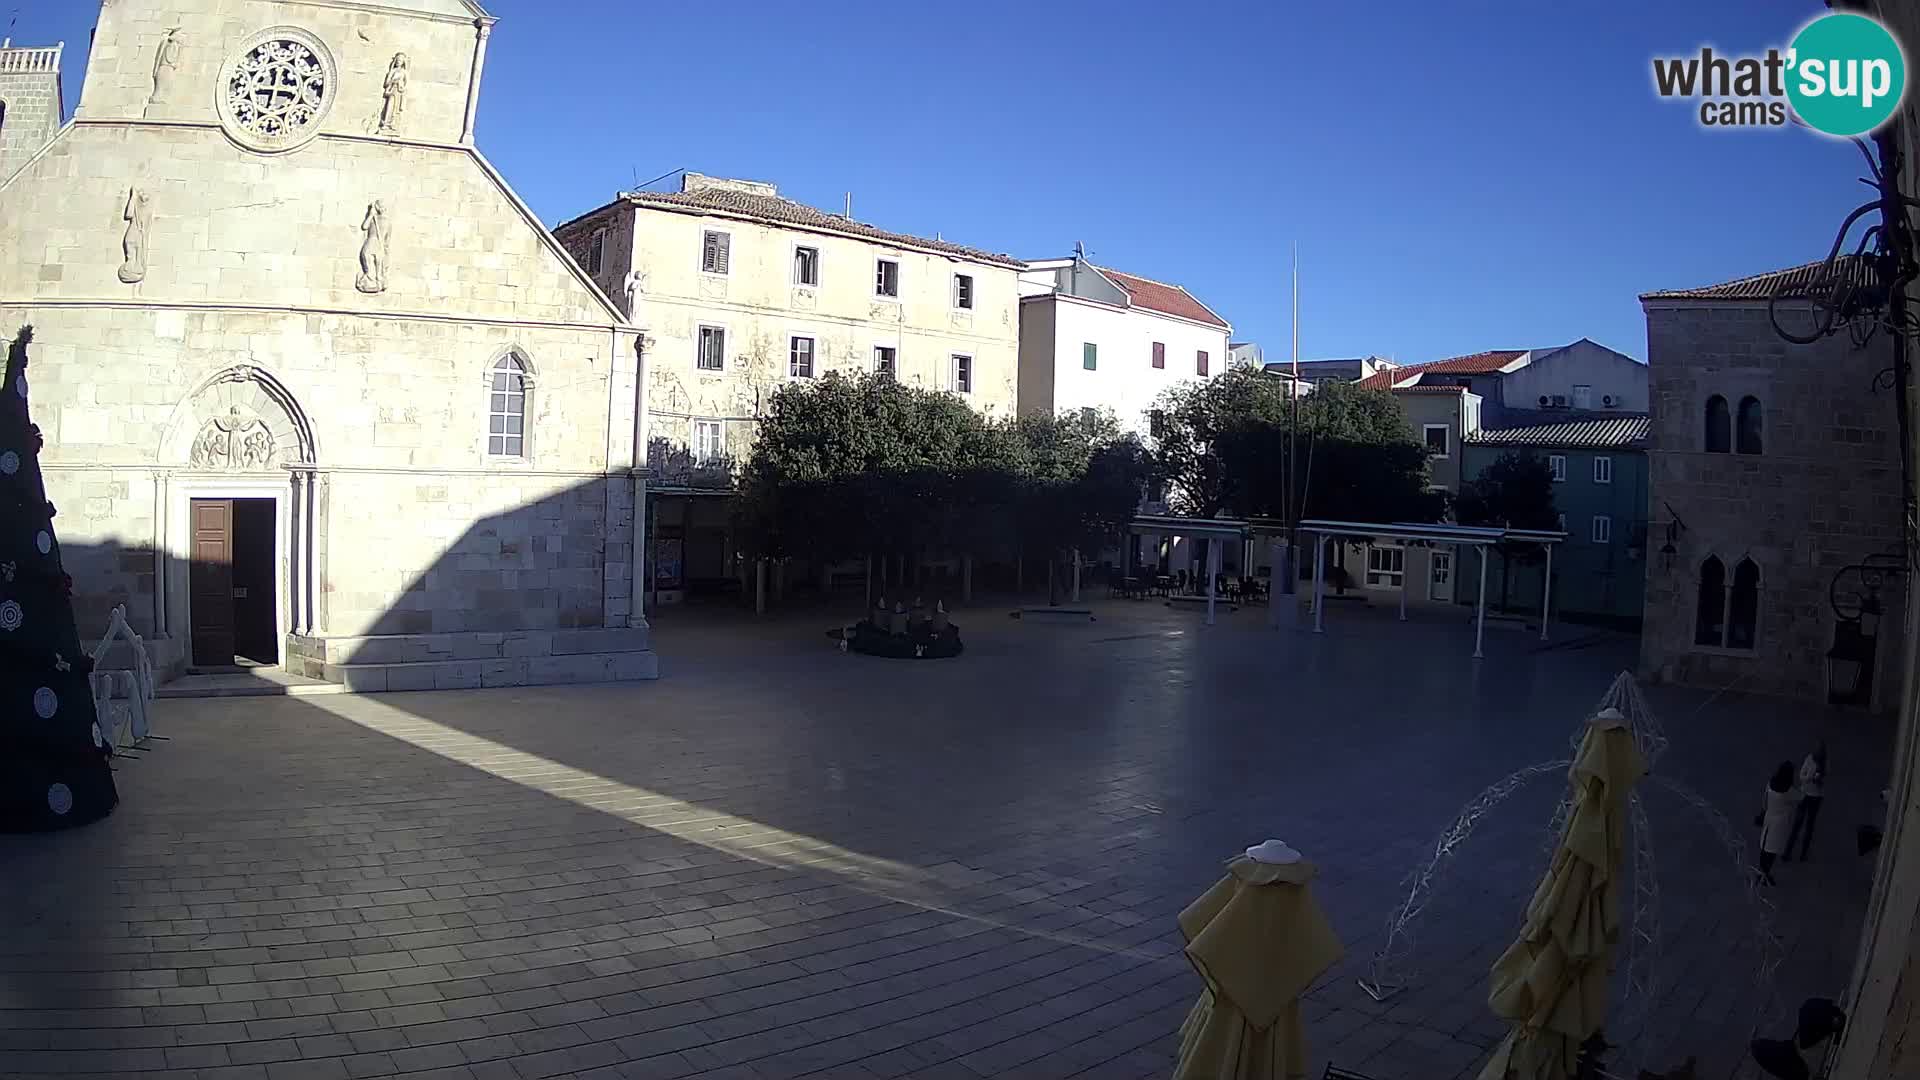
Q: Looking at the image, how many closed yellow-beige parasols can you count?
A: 2